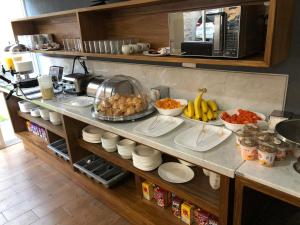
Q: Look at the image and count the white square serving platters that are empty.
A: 2